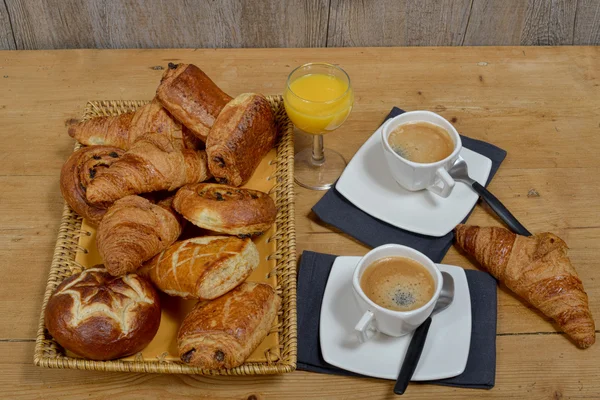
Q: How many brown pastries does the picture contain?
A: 11